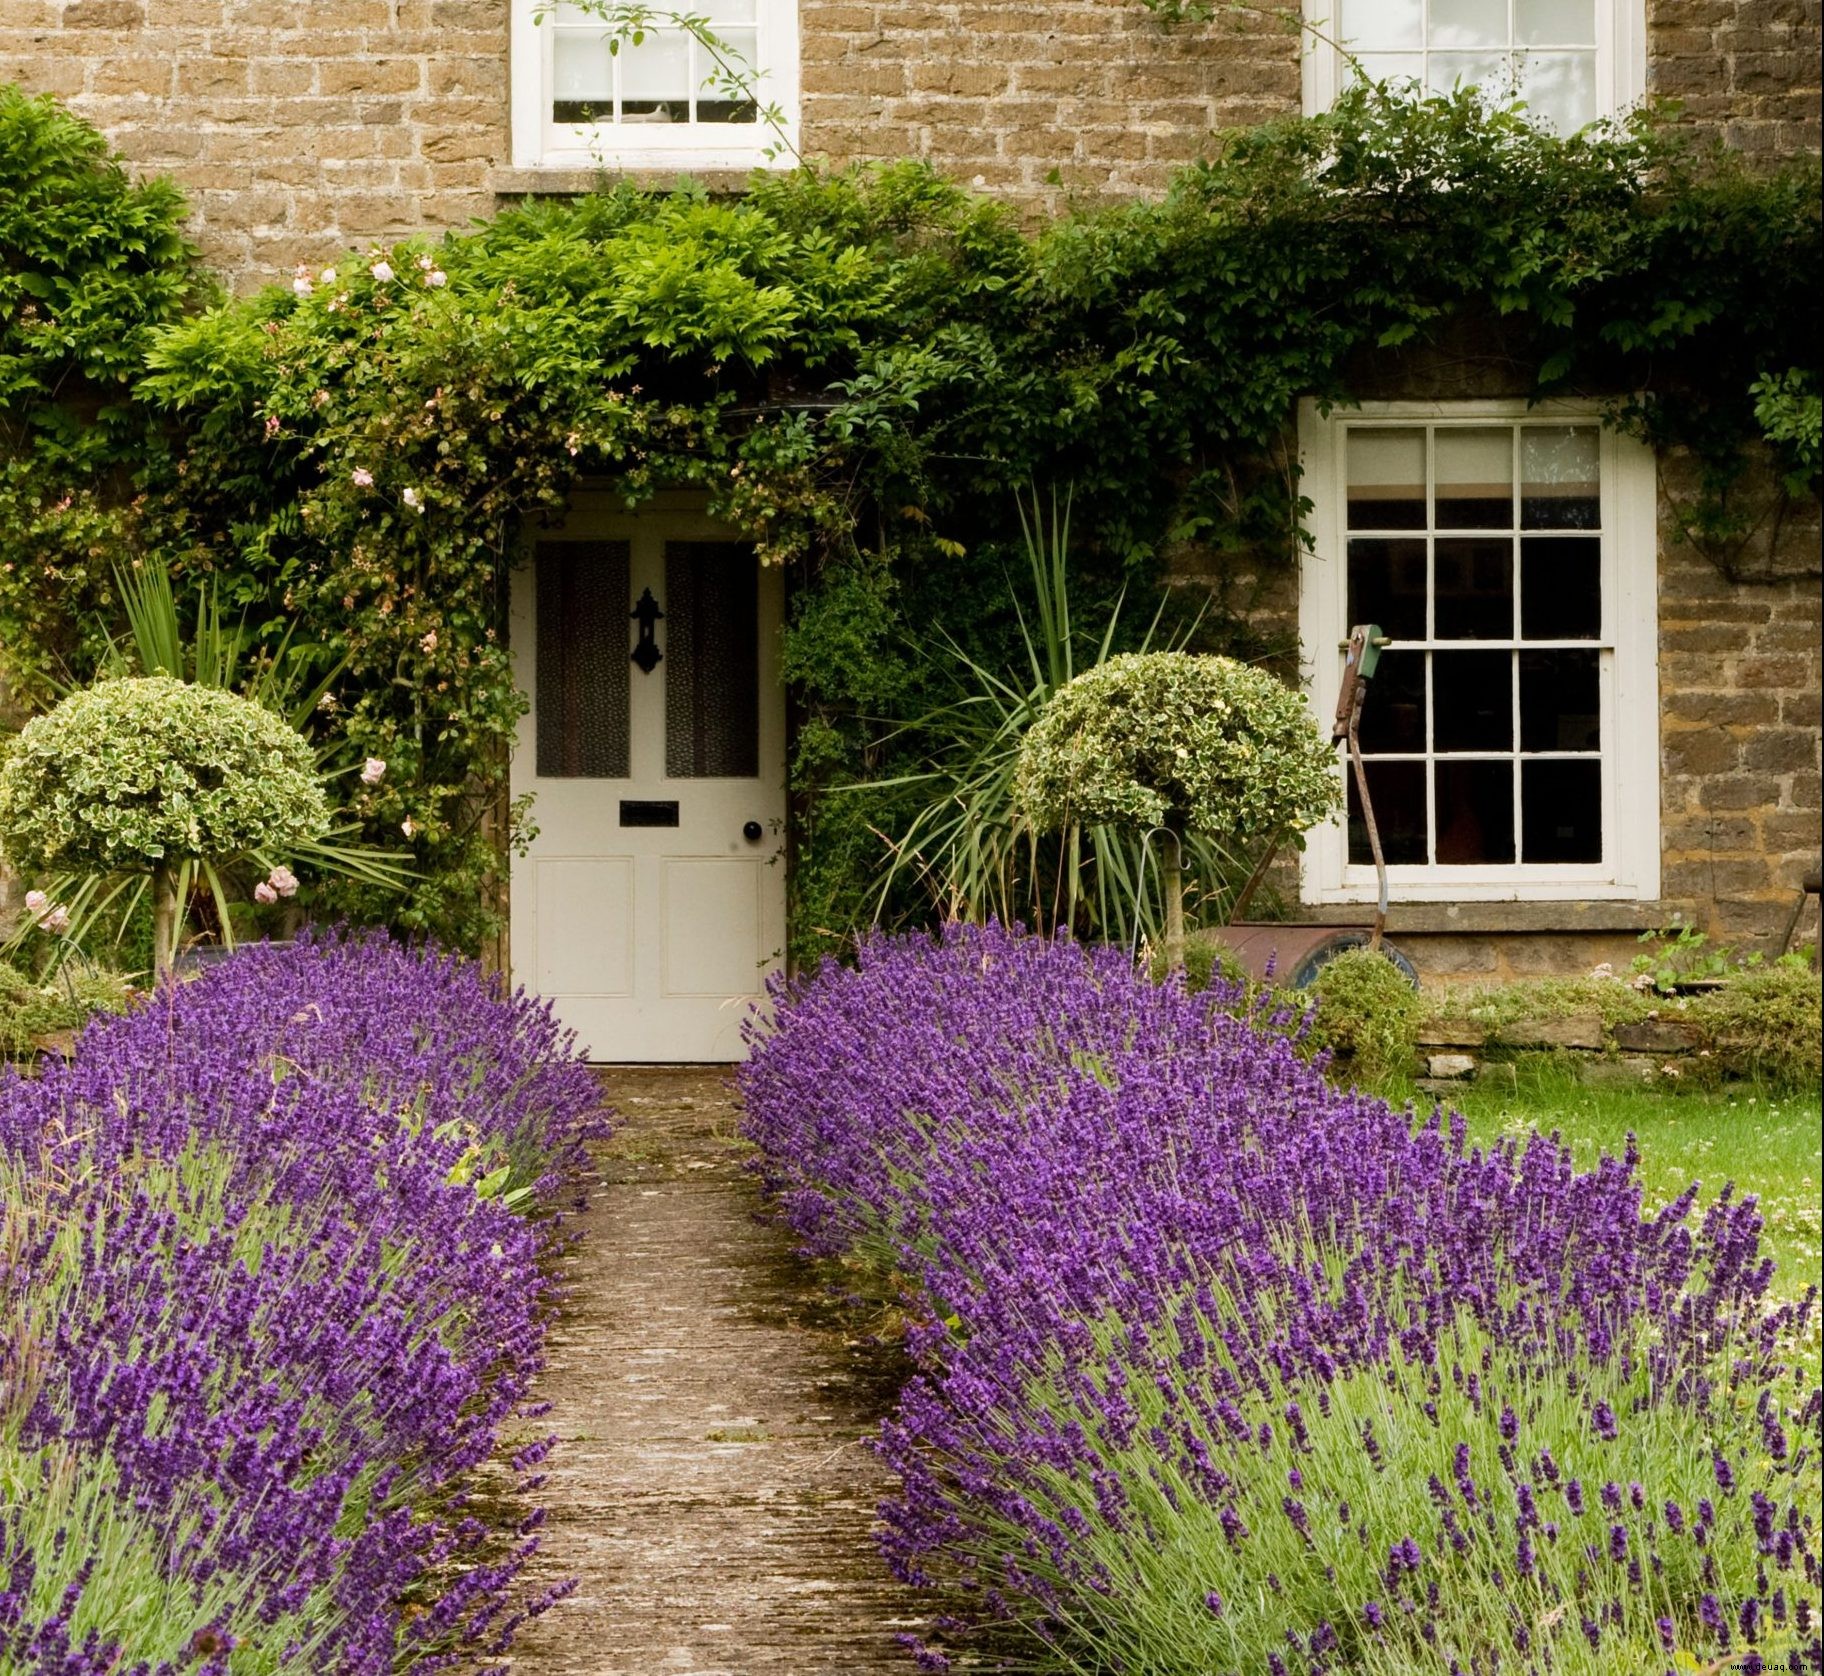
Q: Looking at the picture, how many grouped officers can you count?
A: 0